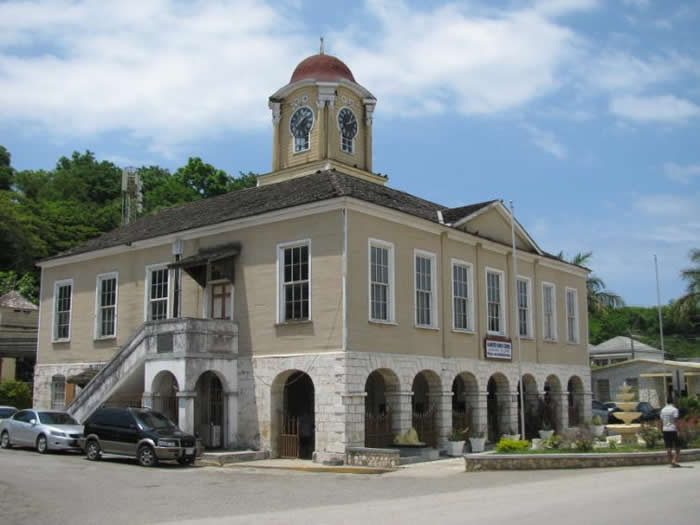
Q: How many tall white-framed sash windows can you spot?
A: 11